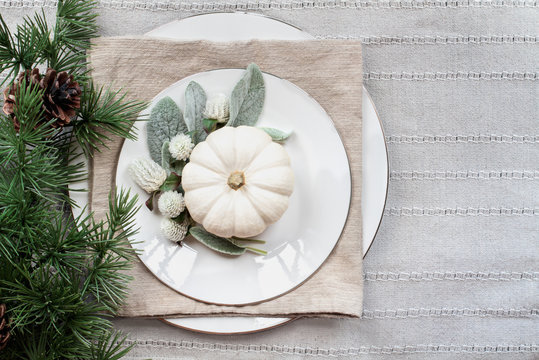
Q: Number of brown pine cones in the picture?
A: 3